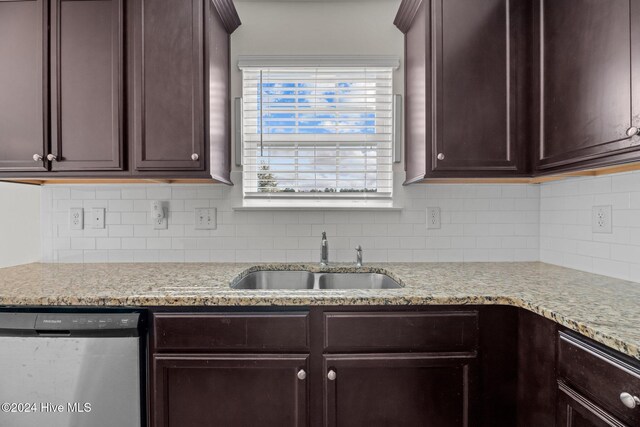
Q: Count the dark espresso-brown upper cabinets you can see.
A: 5